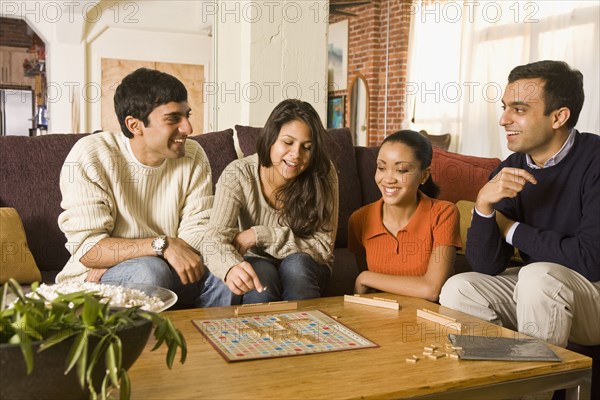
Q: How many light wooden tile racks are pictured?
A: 3